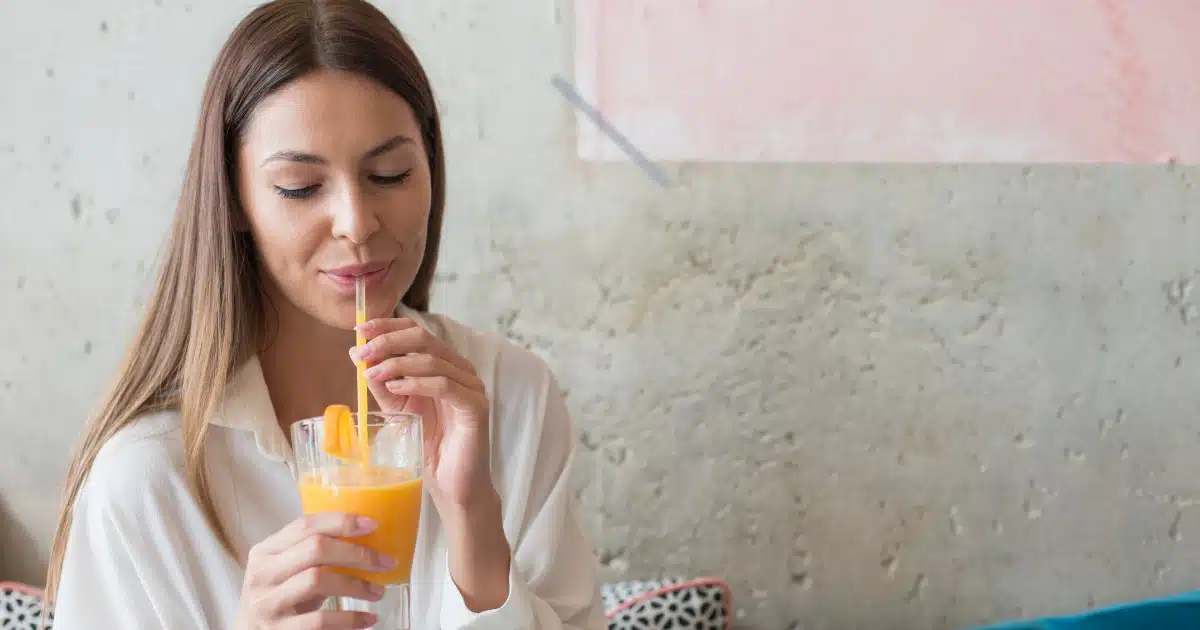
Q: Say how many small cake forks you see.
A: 0